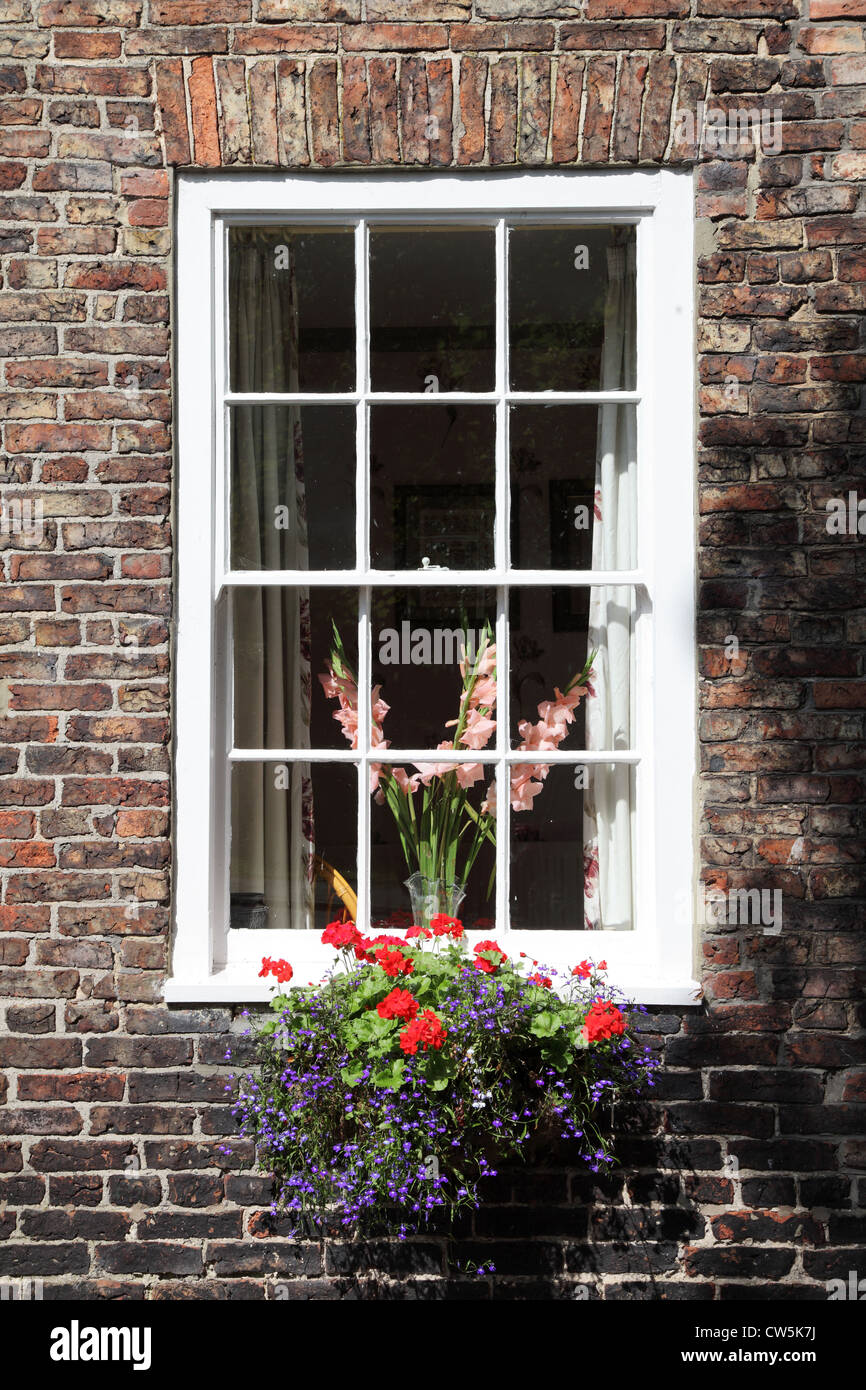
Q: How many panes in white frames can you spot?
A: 12